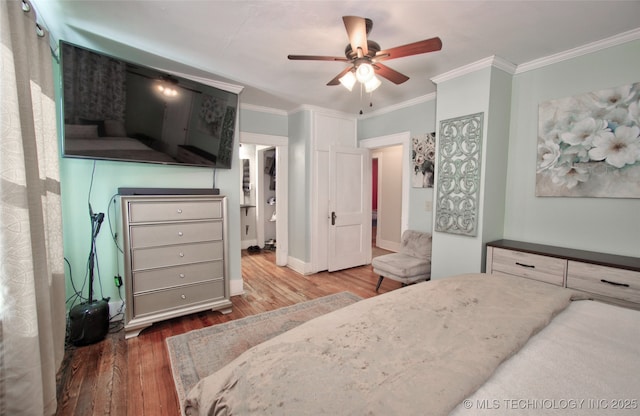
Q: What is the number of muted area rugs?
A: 1